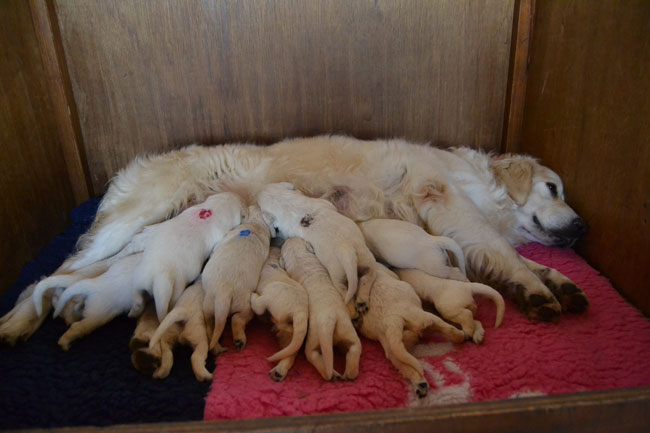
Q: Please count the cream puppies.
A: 11